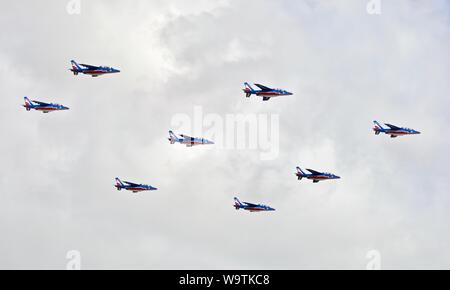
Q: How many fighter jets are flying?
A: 8